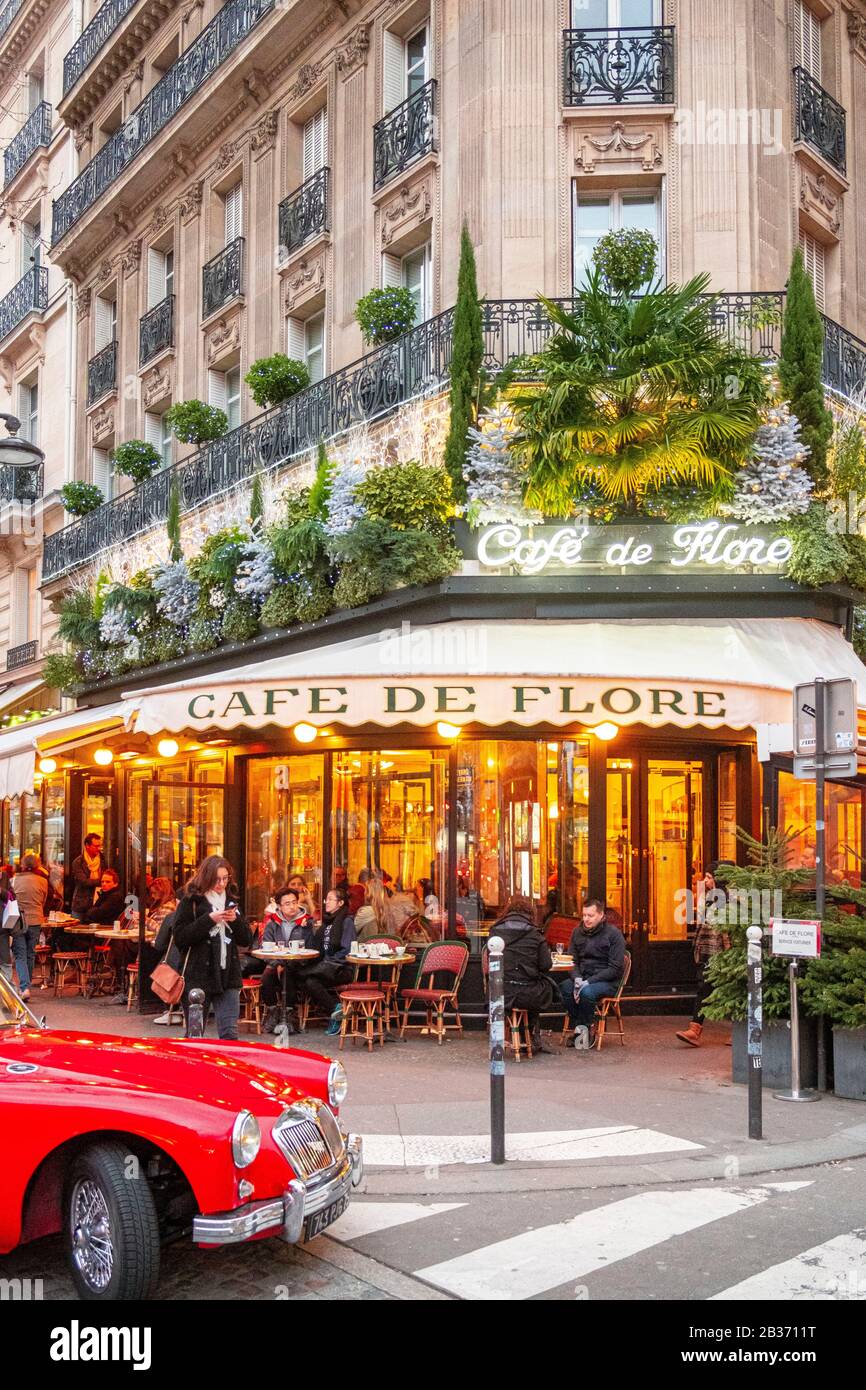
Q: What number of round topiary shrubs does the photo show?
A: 6